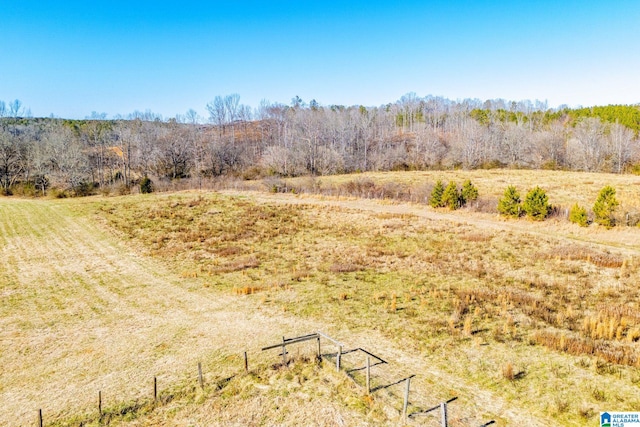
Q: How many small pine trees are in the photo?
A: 7